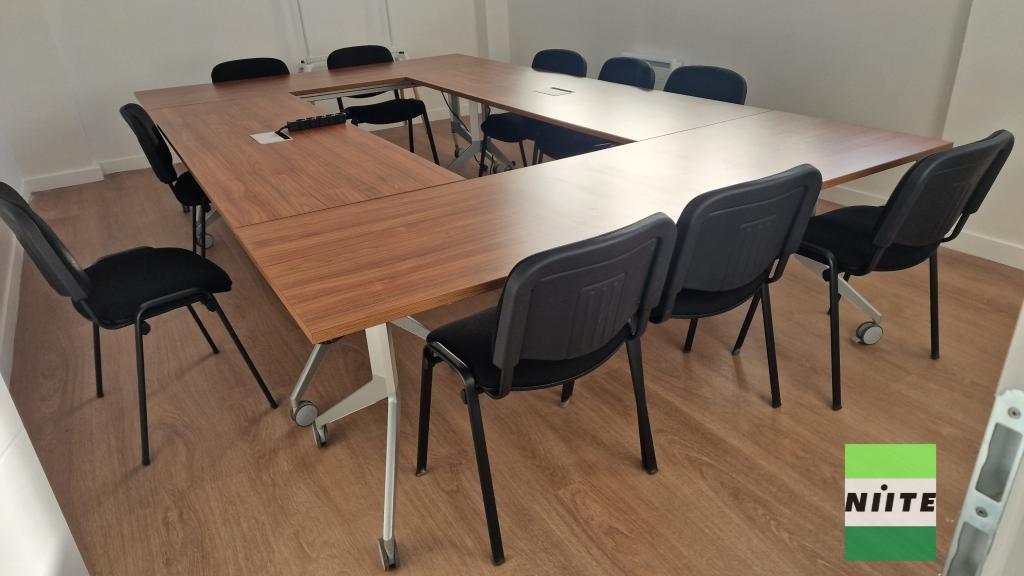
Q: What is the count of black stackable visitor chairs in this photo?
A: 10